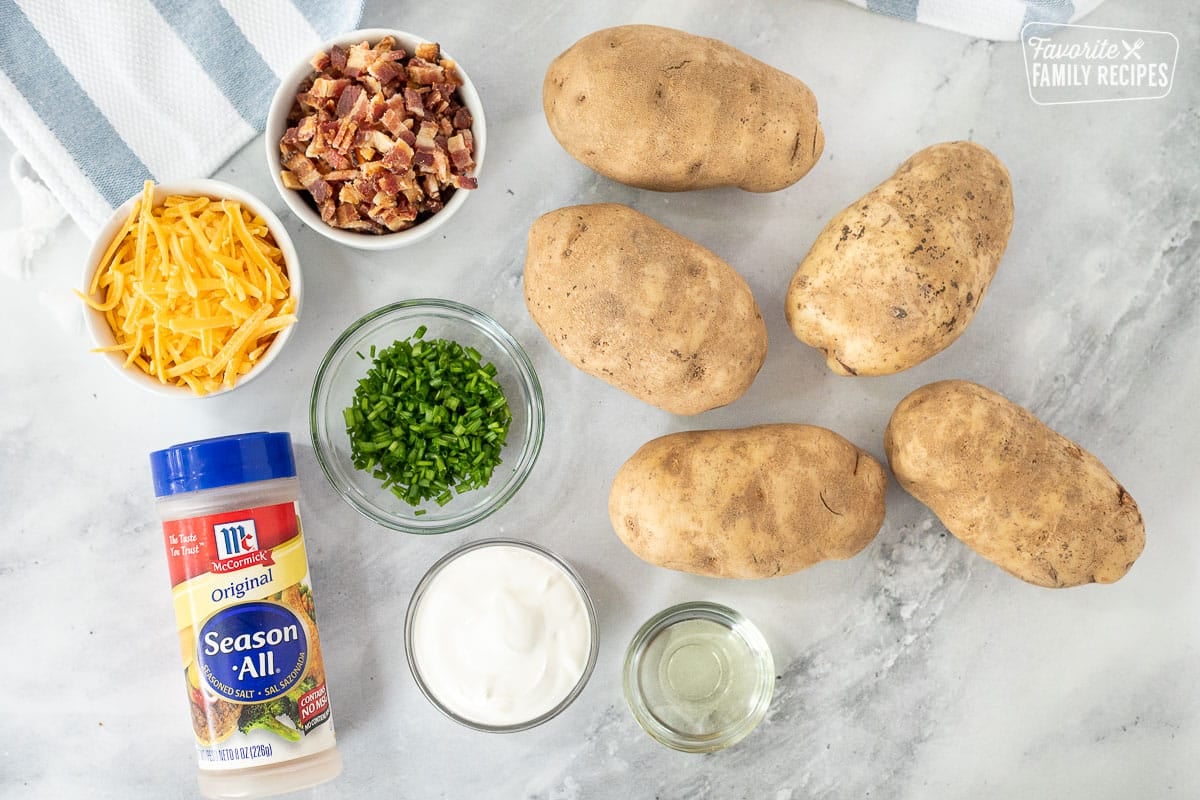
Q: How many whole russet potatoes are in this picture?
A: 5